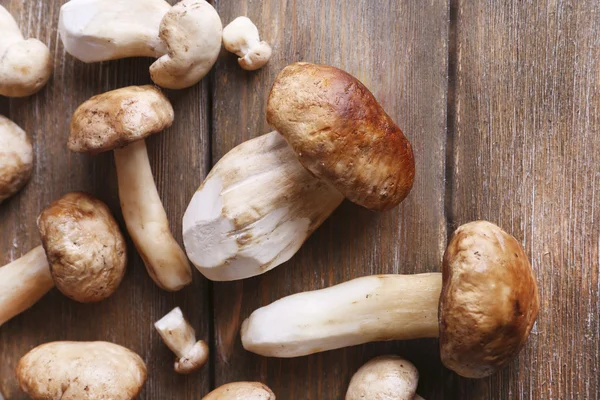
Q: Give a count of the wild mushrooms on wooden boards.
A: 12